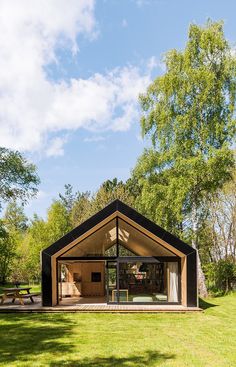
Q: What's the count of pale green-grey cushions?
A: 2